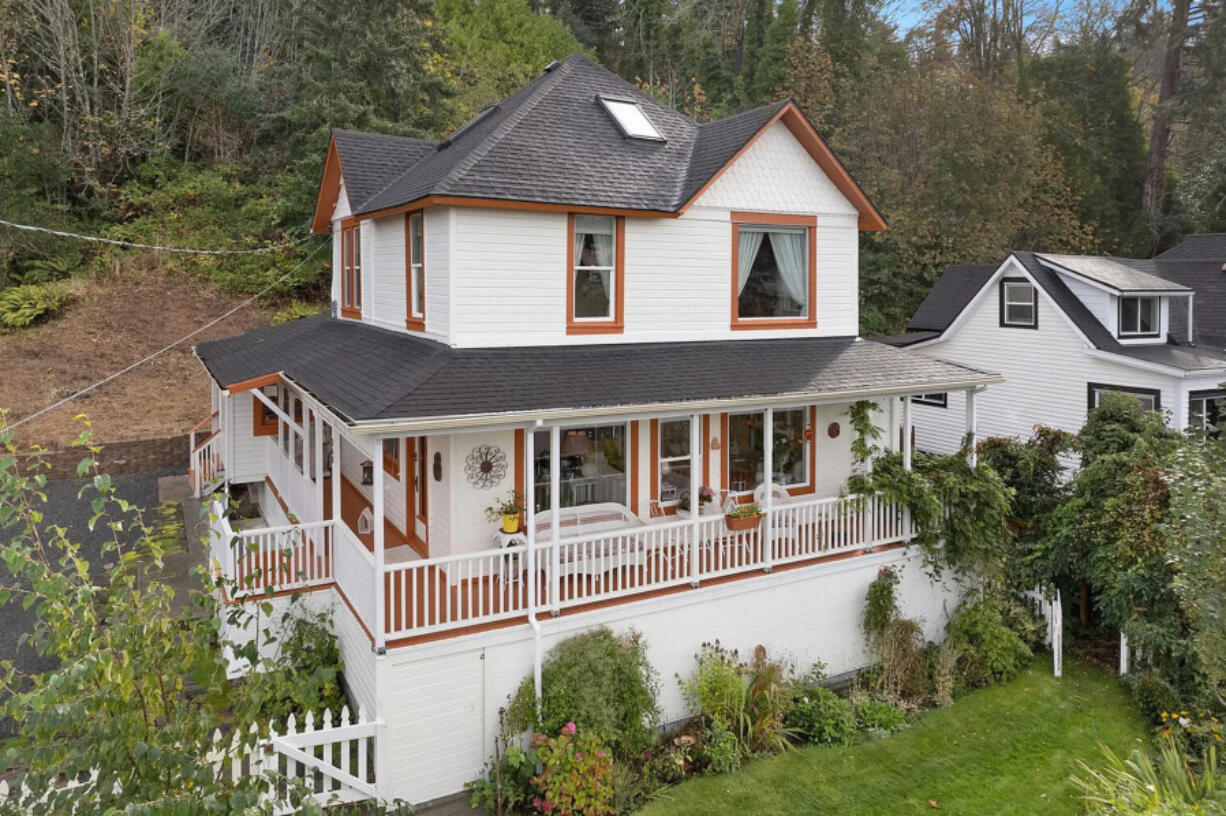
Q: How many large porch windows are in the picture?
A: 2